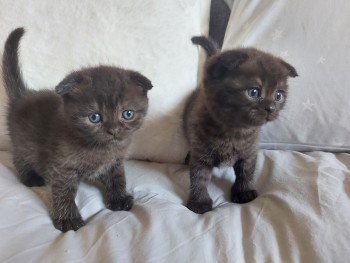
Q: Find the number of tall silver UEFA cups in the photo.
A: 0